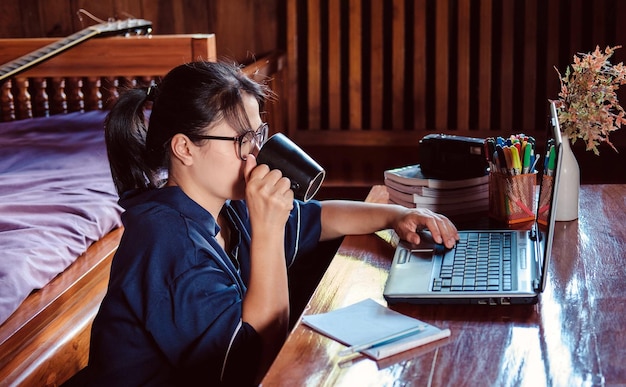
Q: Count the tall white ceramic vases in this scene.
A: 1